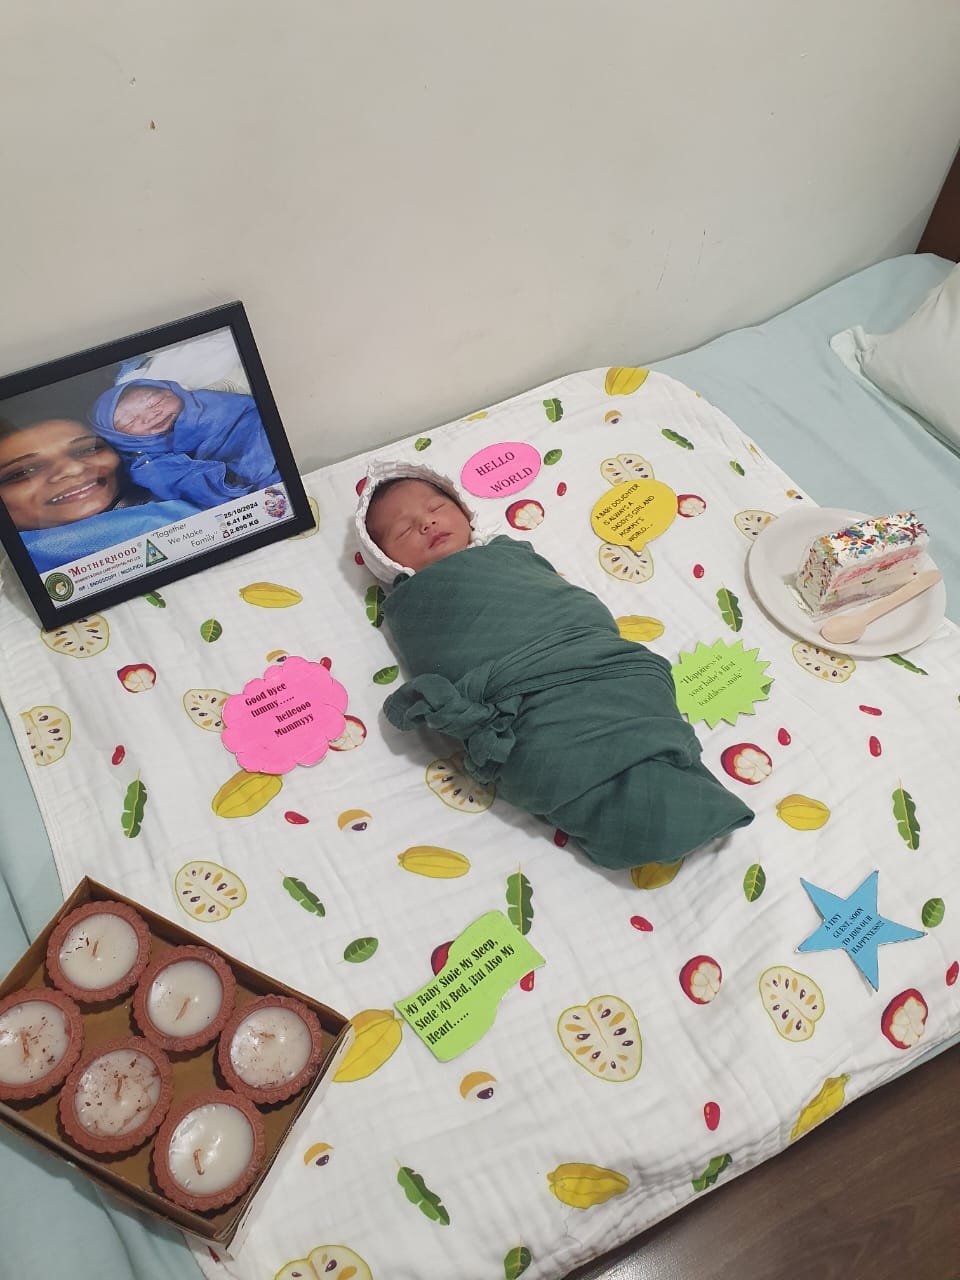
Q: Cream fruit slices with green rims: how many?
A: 13